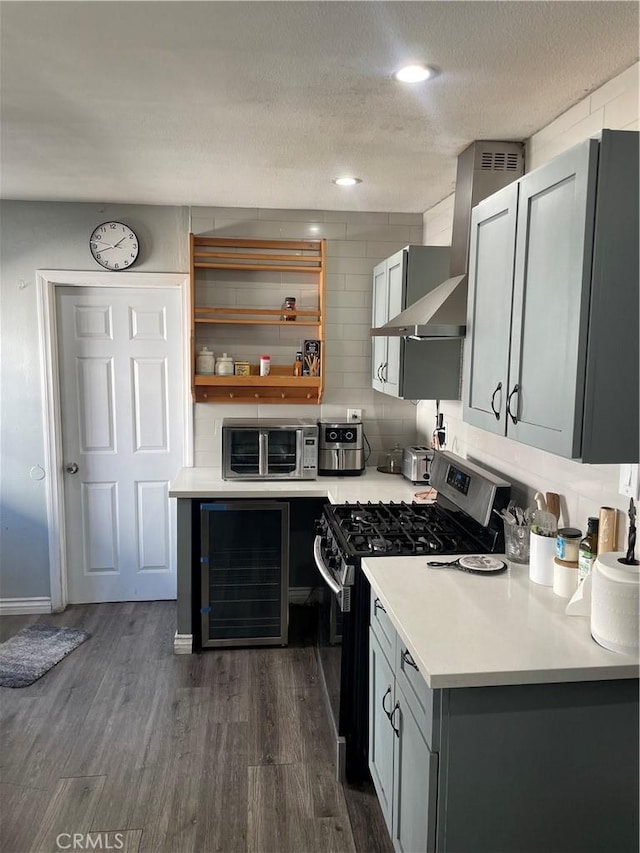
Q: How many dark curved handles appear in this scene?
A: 8